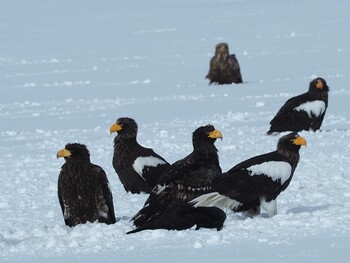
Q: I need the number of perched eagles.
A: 6